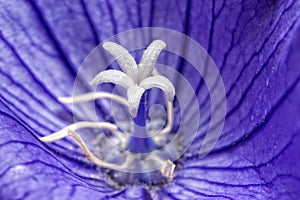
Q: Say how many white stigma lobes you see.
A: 5